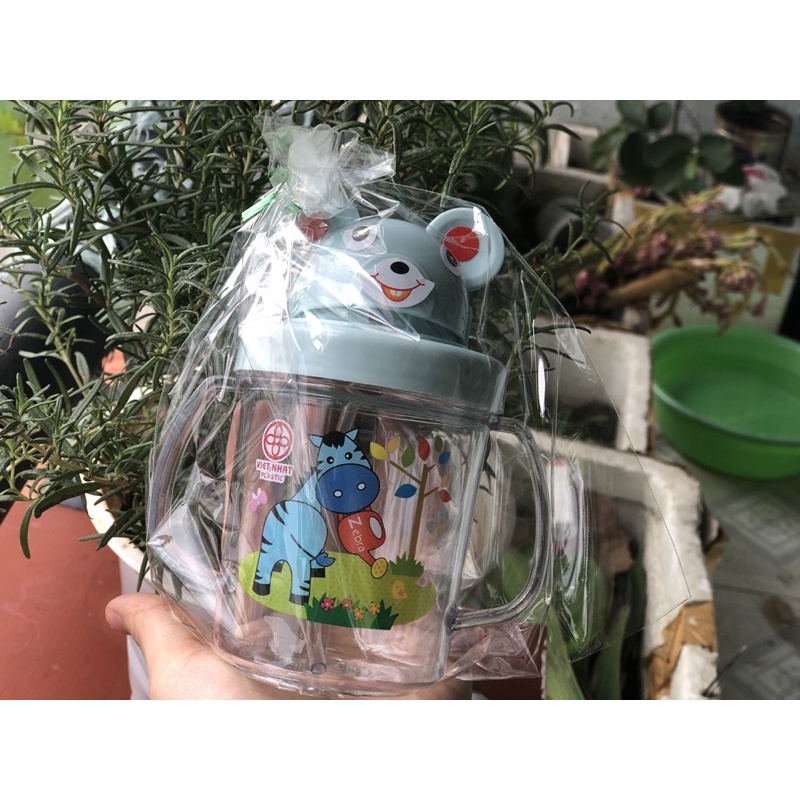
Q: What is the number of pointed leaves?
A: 9